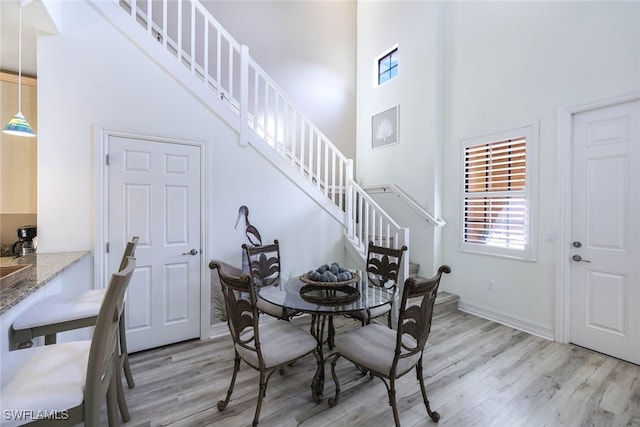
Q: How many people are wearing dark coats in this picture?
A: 0